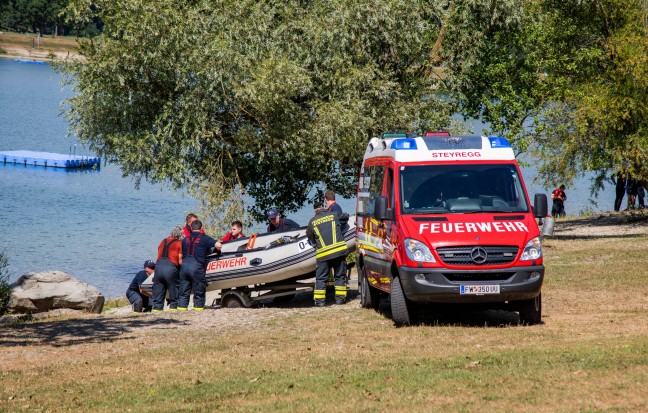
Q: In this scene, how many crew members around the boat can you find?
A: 8